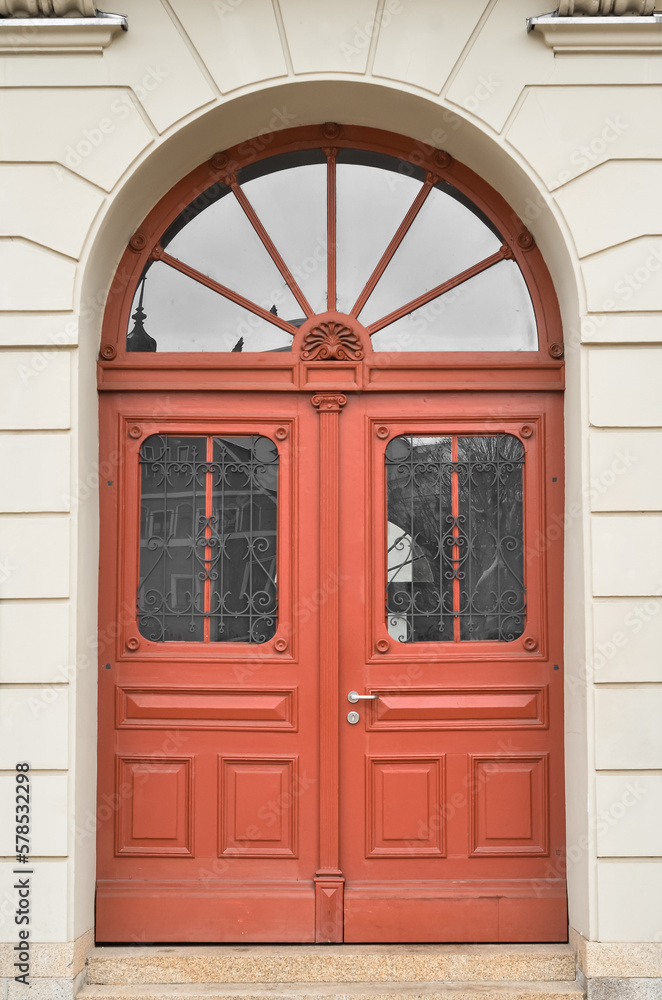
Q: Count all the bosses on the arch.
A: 7